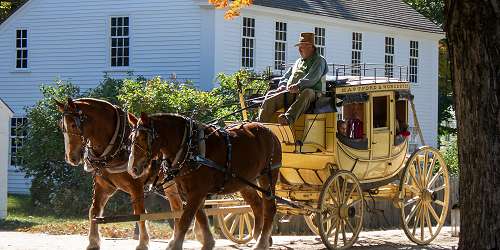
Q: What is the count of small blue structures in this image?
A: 0